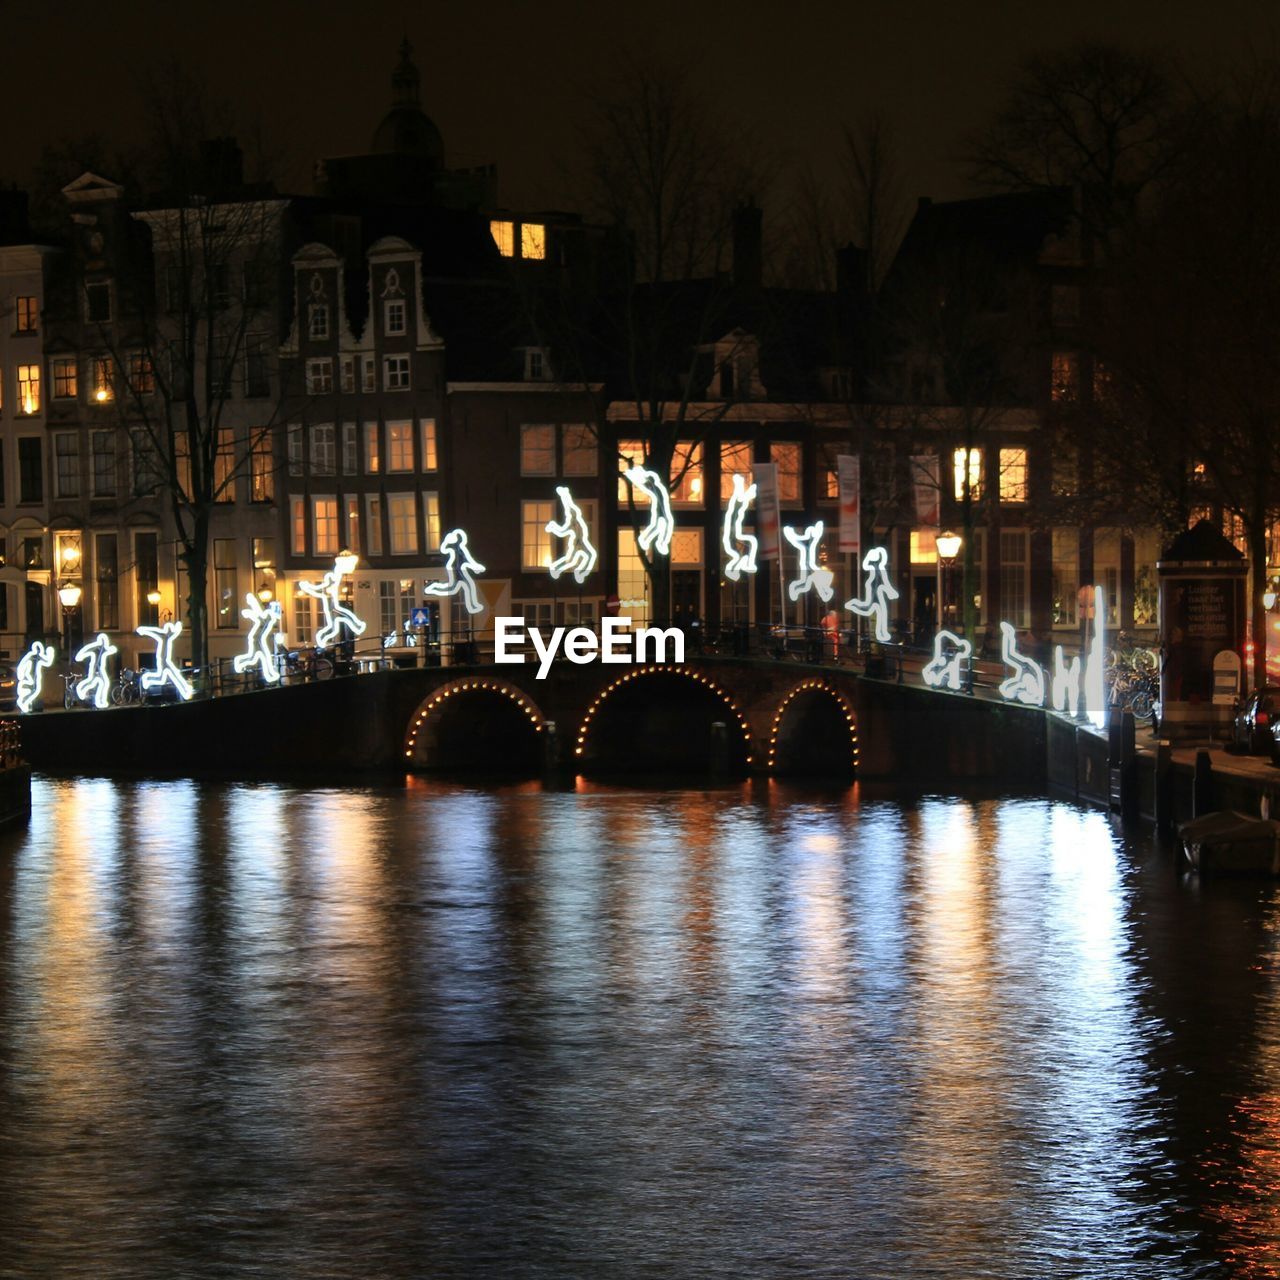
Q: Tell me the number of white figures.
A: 15